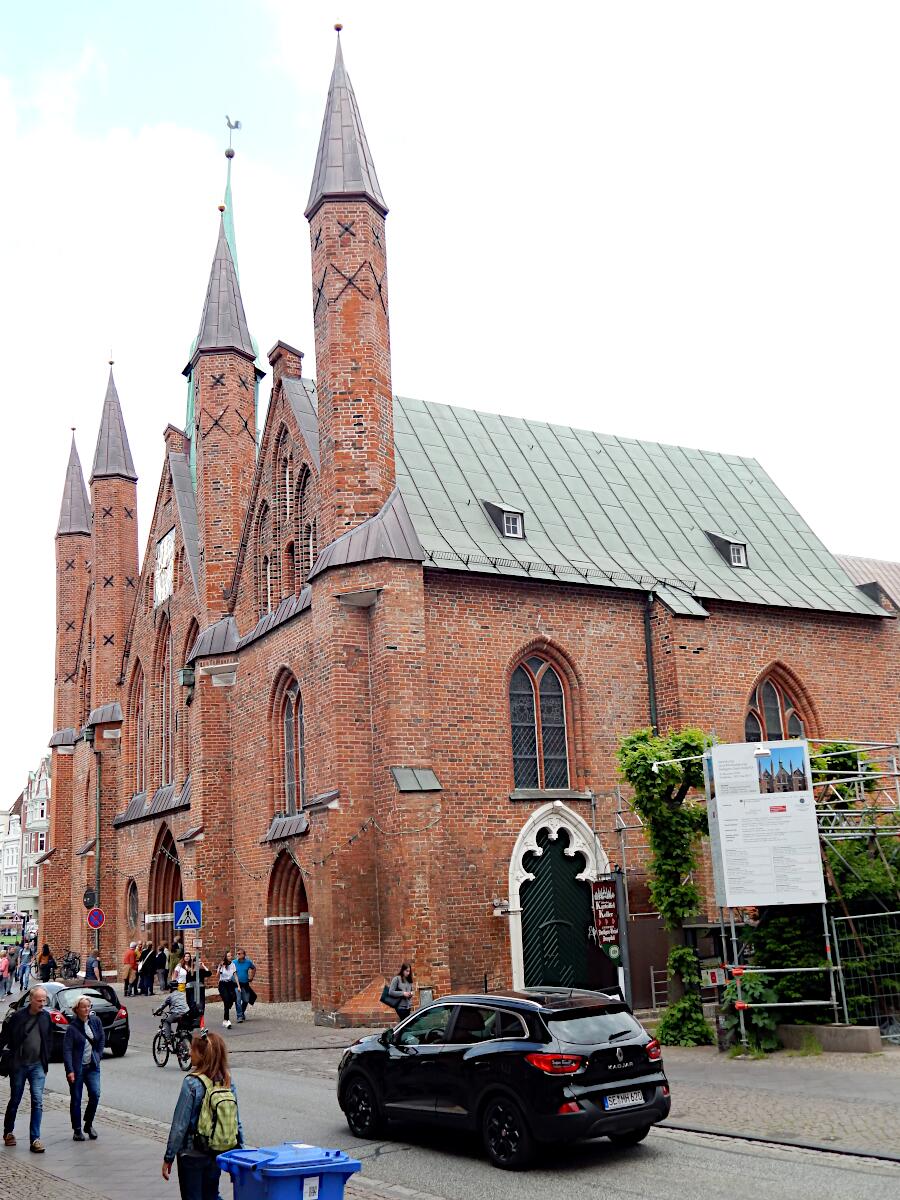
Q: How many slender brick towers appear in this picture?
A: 4